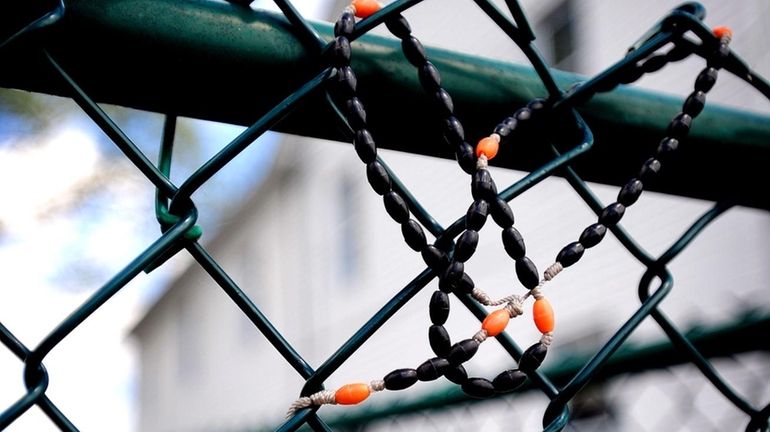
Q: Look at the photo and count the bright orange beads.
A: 6